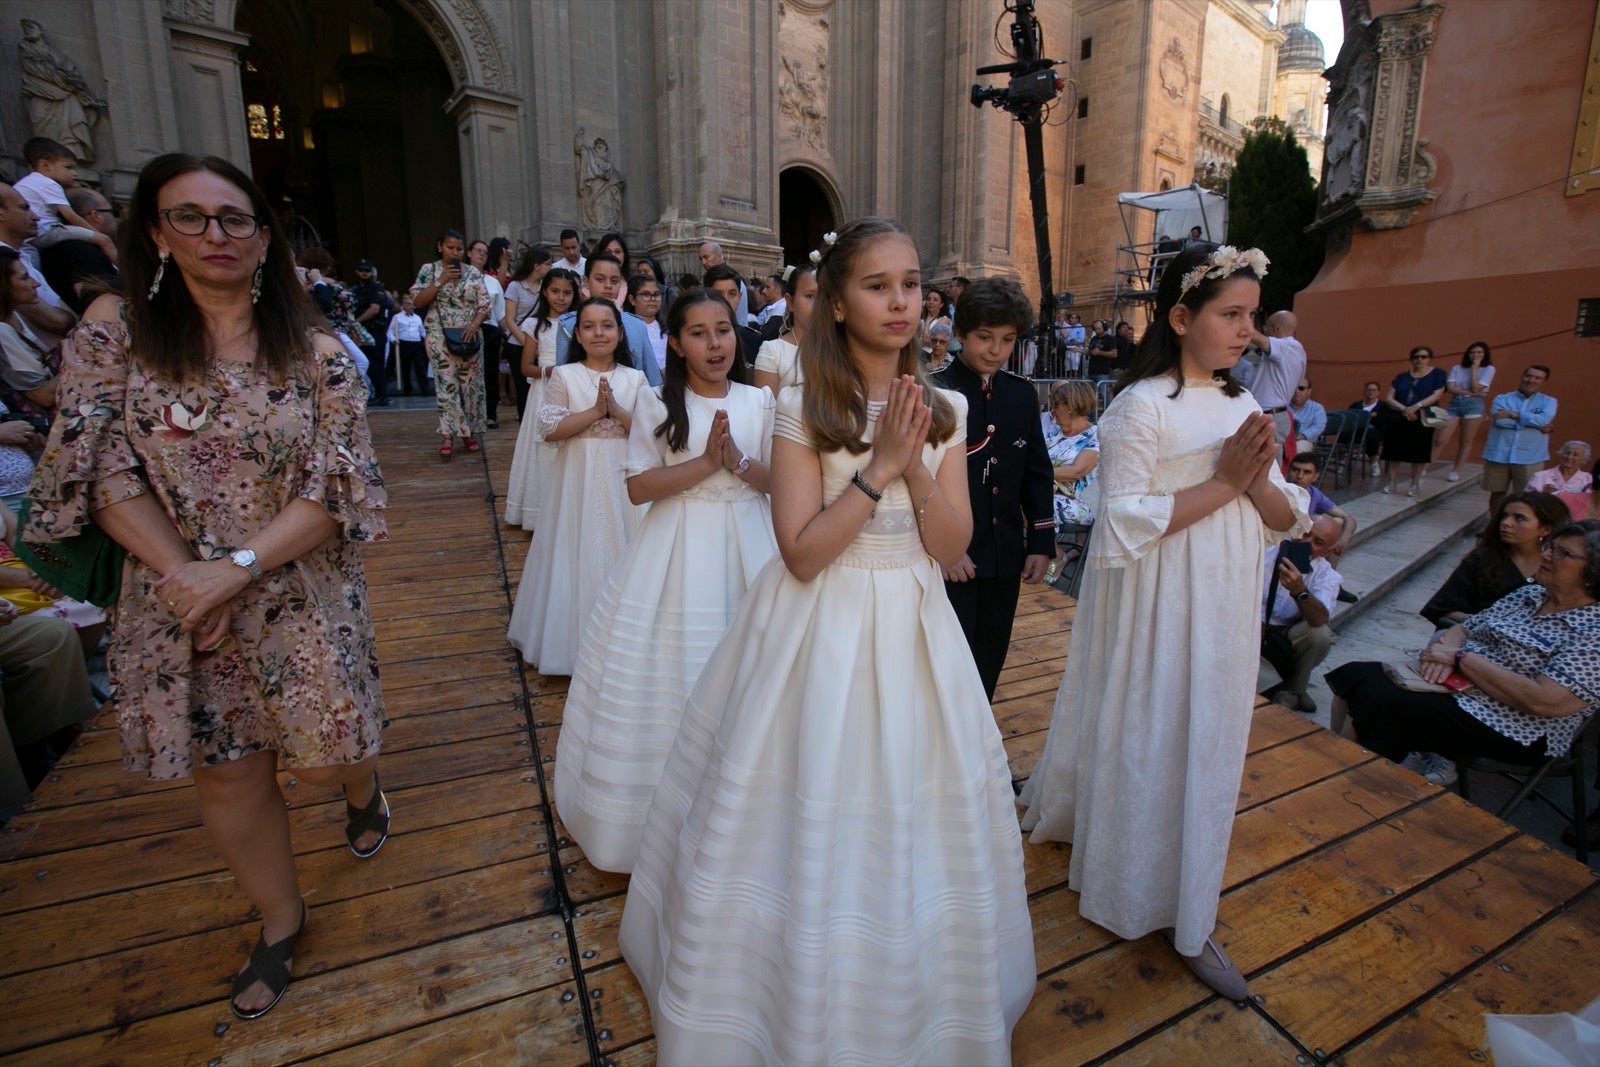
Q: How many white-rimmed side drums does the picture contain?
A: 0